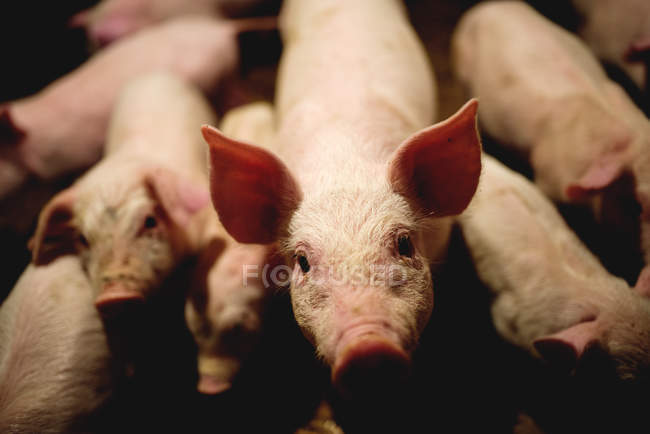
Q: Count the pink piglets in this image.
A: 9